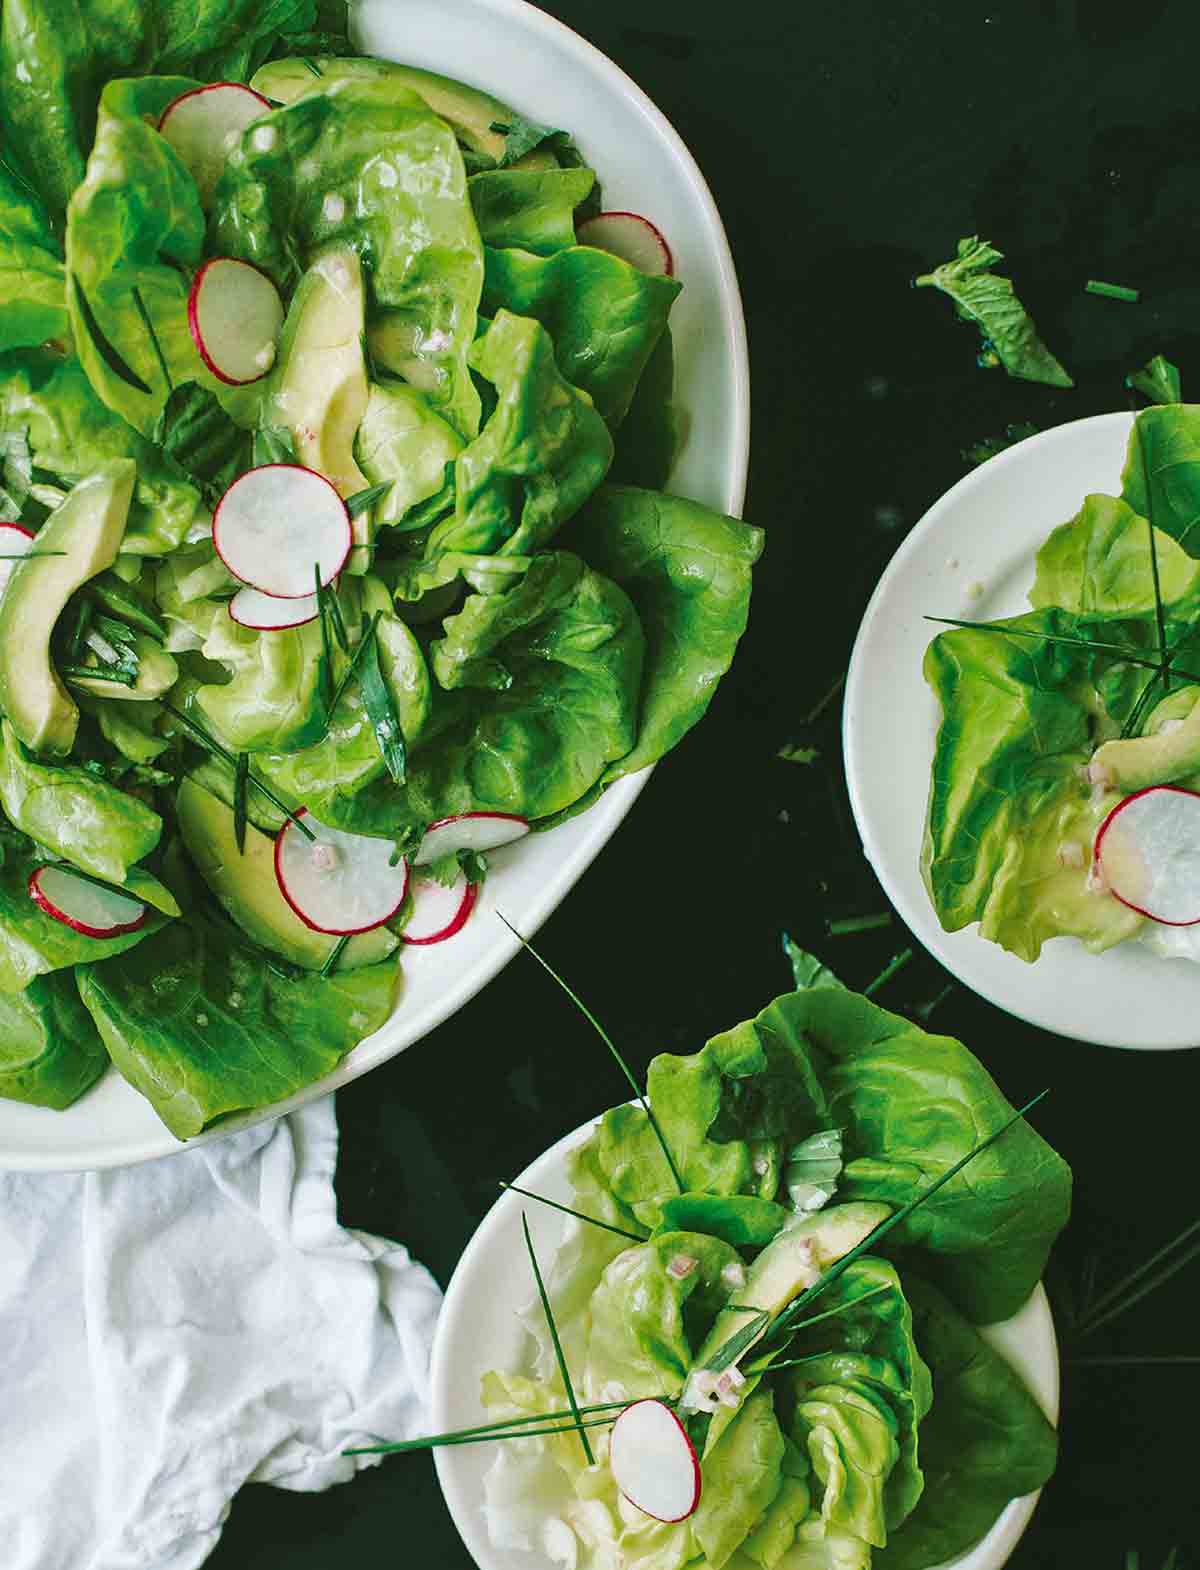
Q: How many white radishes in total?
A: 12